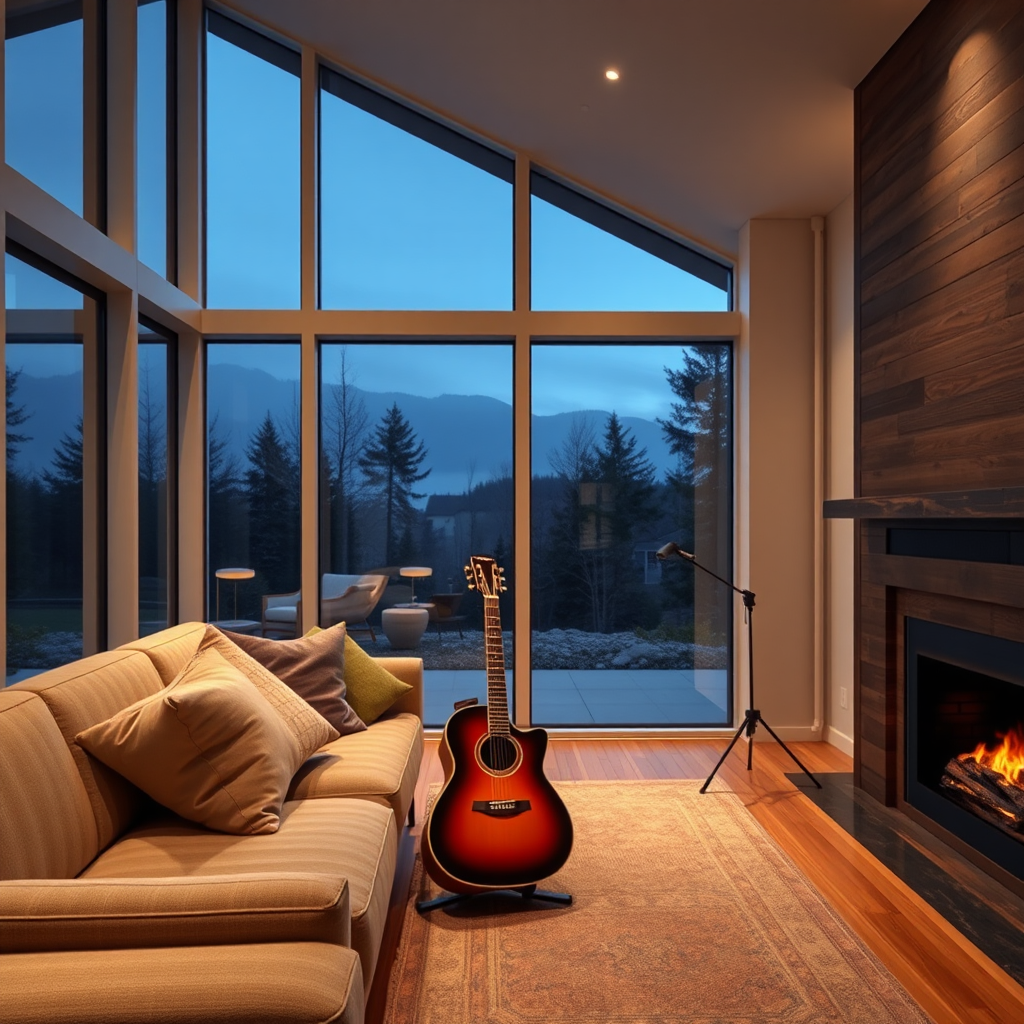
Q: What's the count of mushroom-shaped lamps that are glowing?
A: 2